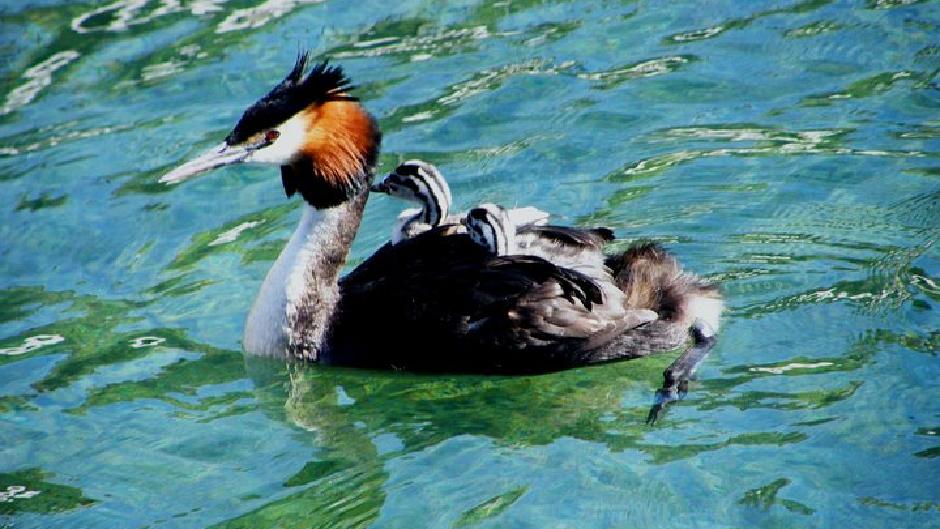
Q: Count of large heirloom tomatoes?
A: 0